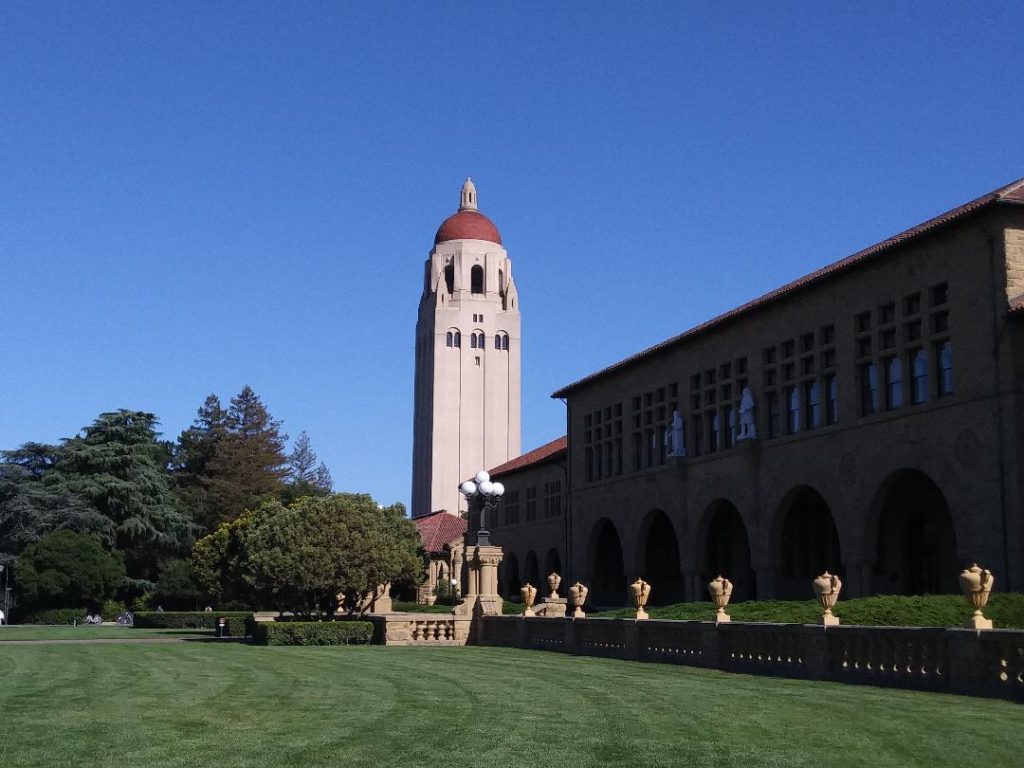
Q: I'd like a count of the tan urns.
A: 7